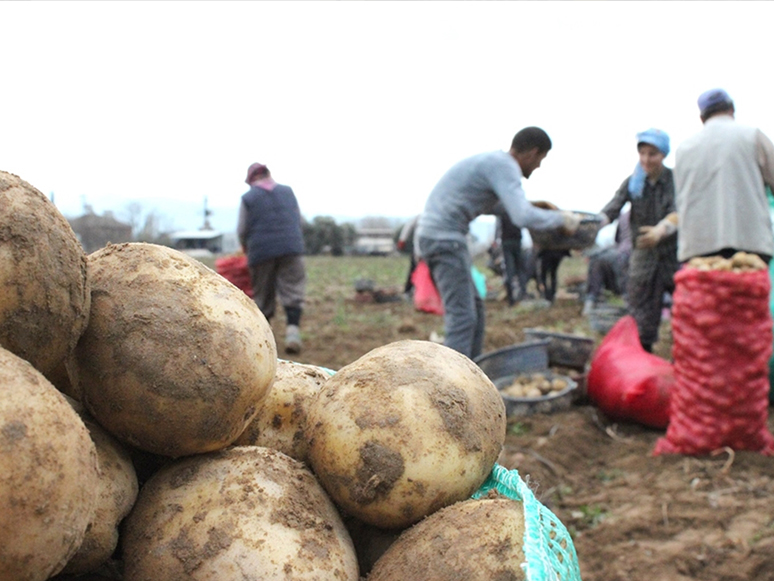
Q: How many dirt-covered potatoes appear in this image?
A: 8